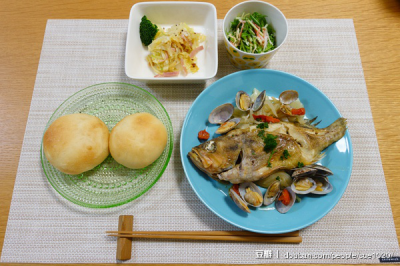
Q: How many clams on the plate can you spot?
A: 7